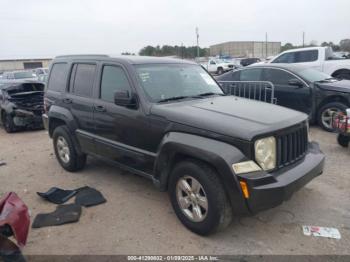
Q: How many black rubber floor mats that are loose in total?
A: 3